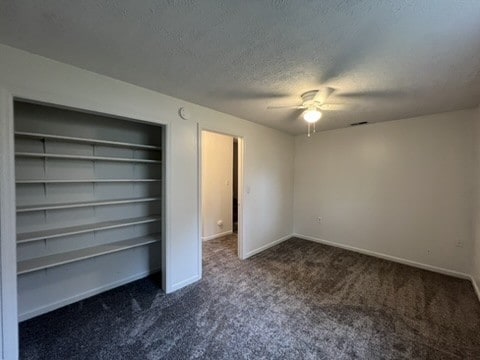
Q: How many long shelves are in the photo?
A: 6